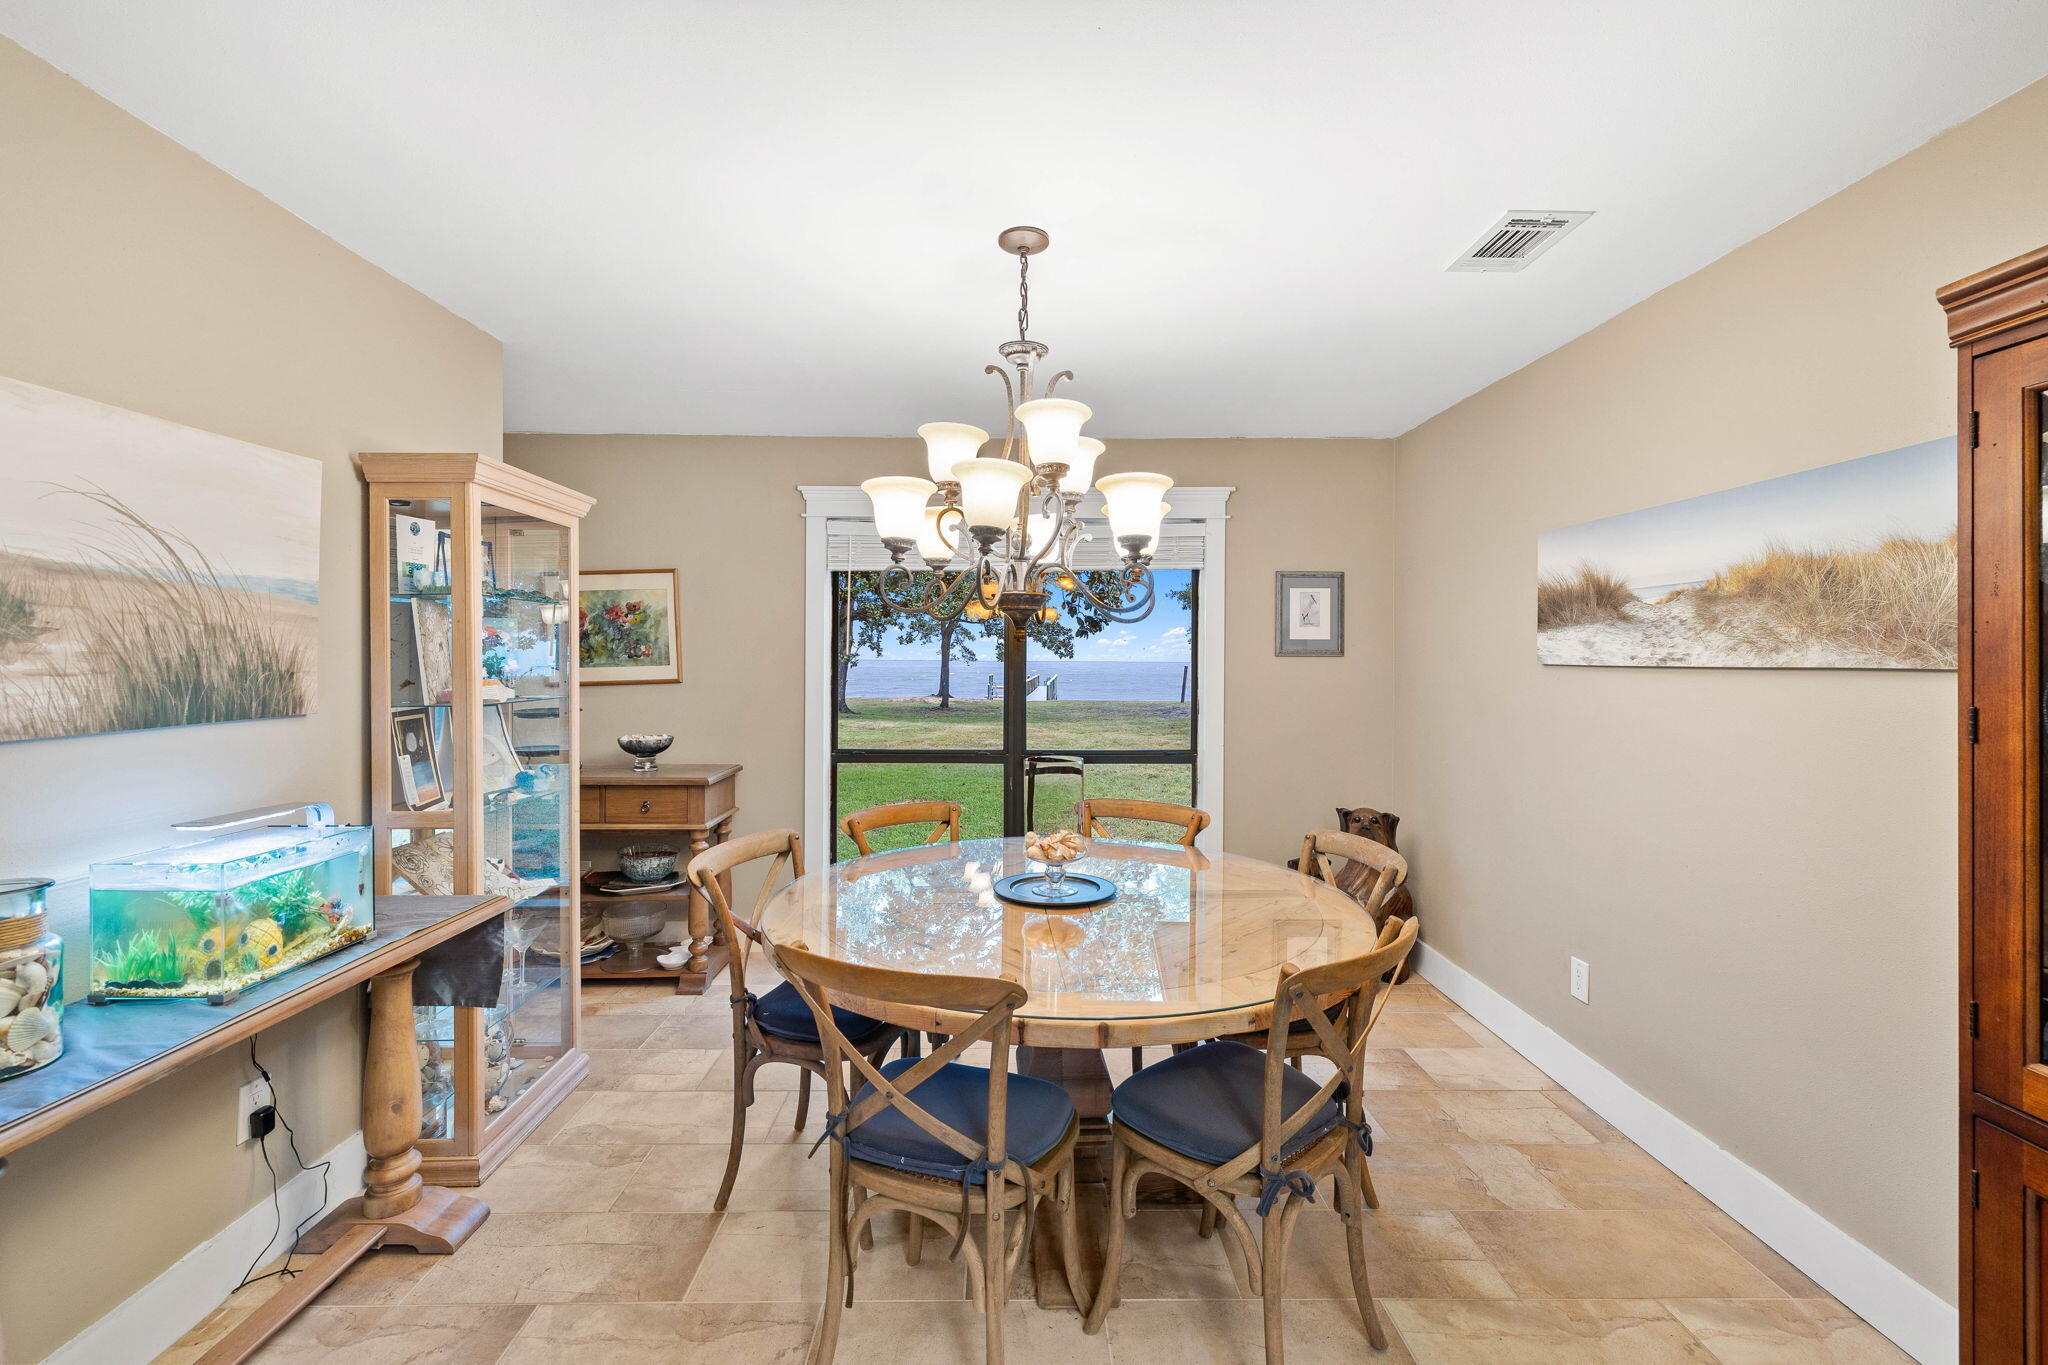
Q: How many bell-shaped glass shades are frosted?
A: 9